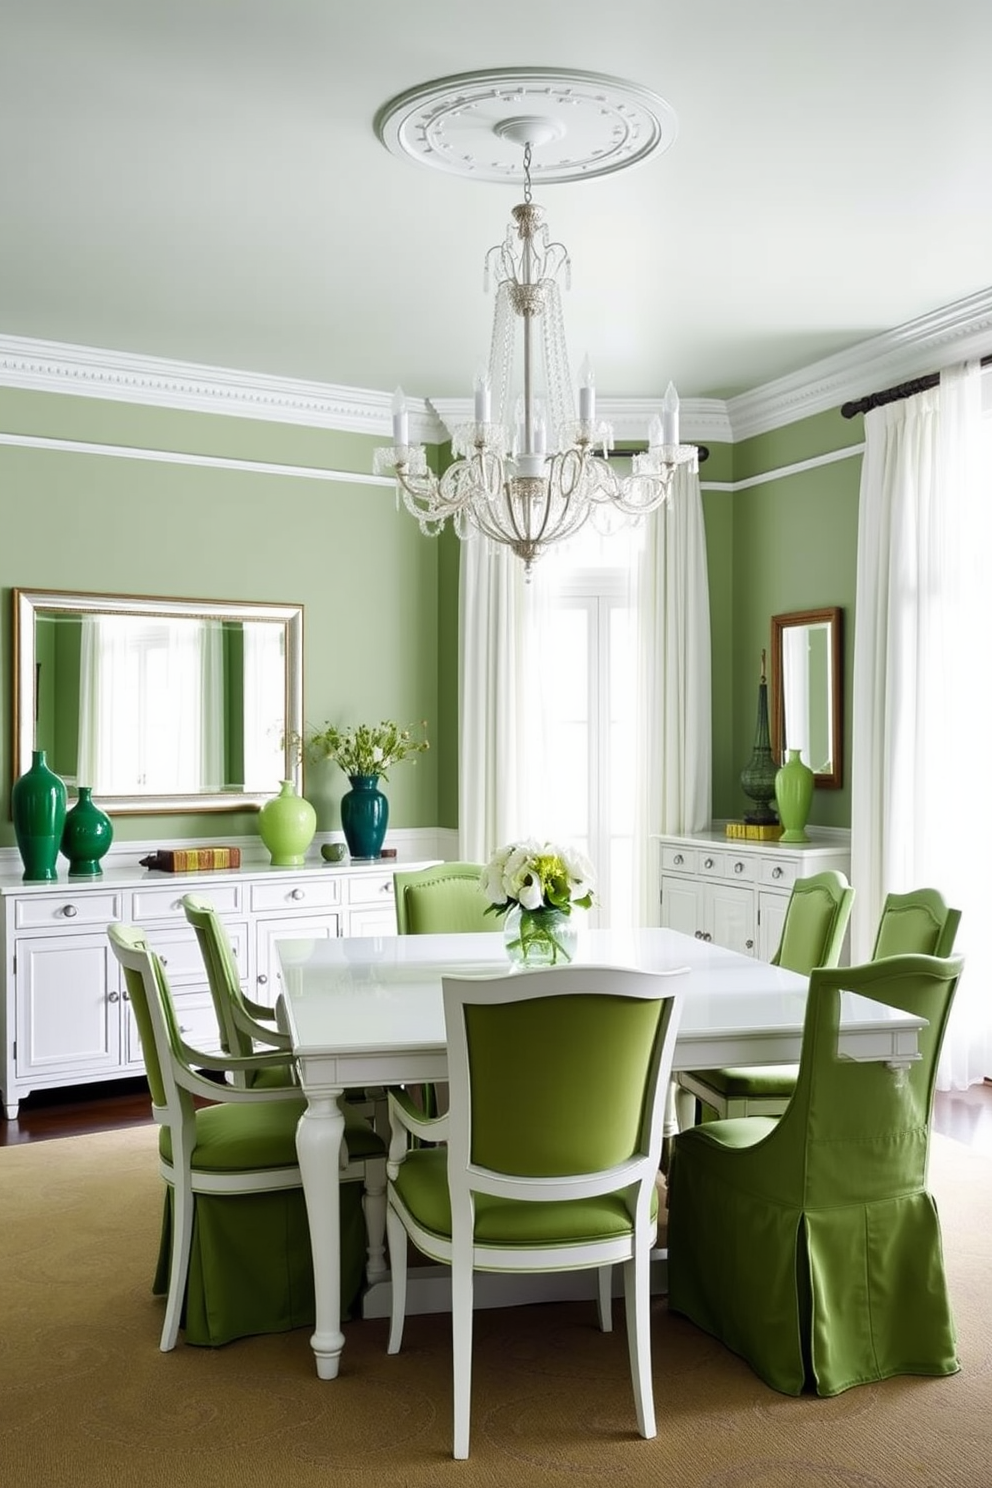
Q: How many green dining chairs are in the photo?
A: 7